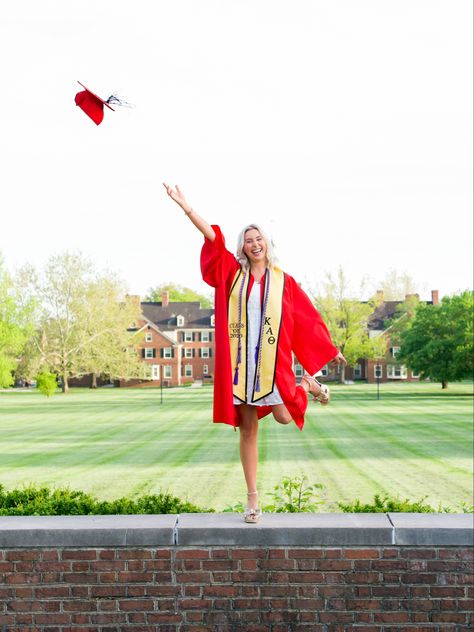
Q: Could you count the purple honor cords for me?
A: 2